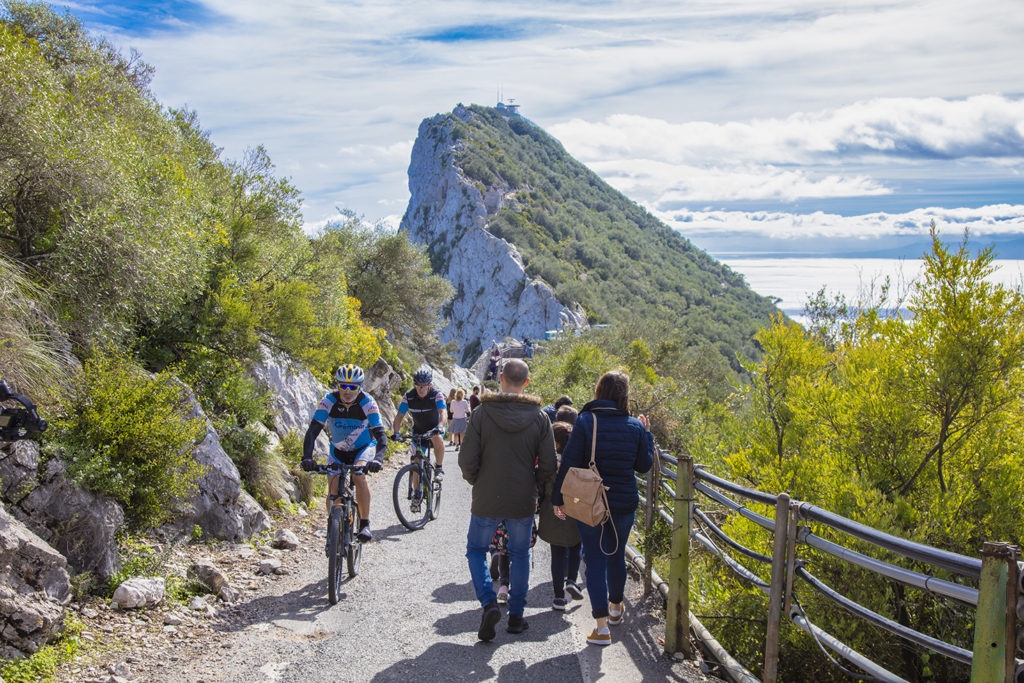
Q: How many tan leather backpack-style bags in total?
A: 1